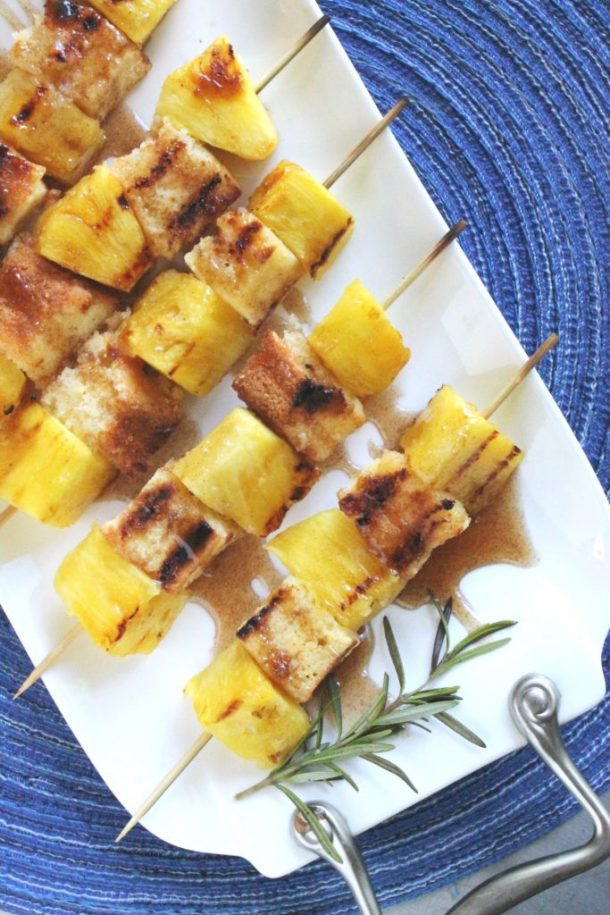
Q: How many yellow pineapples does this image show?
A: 14